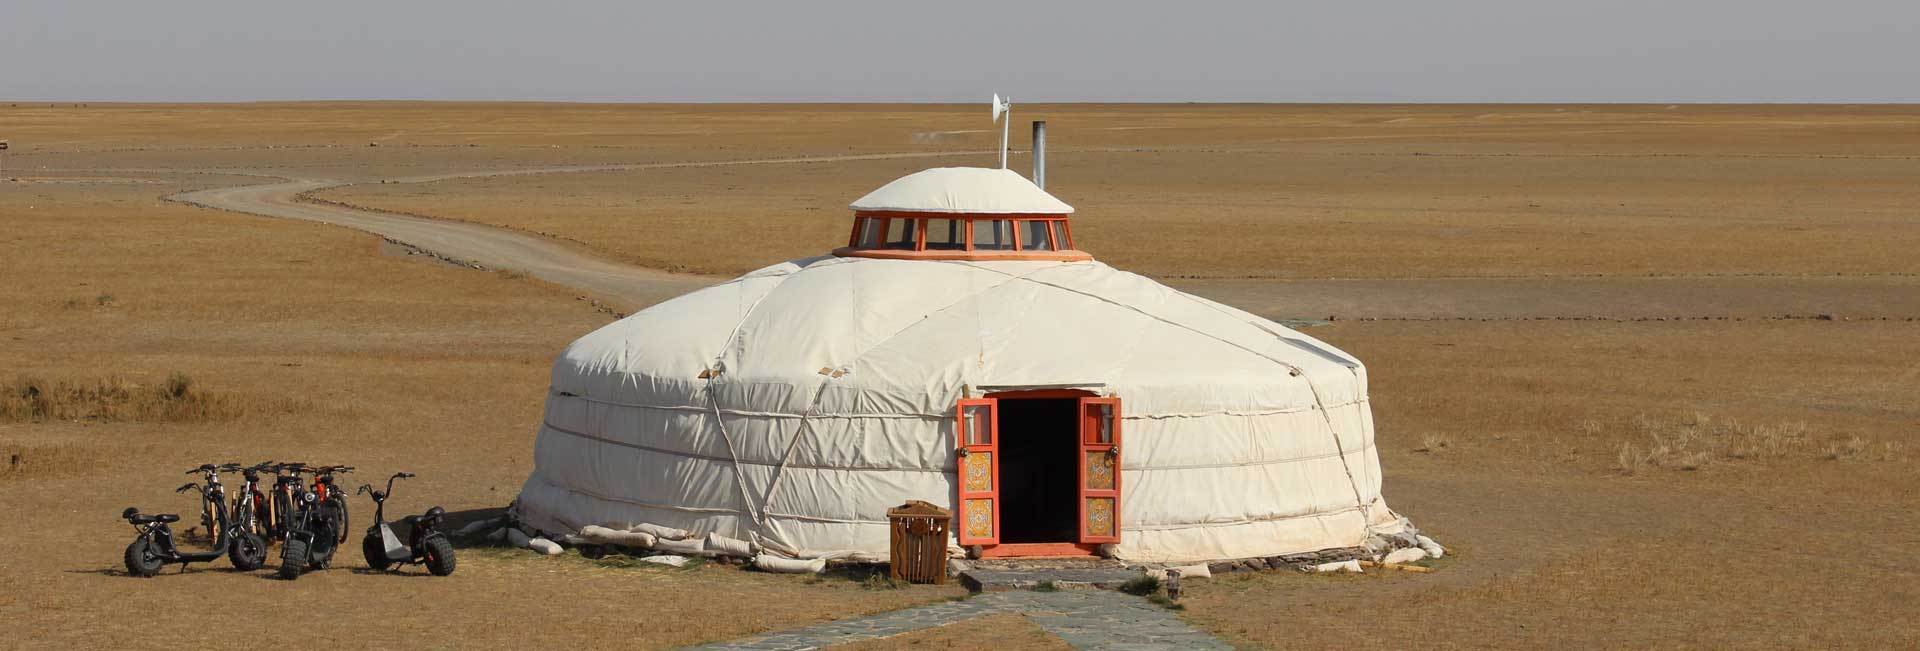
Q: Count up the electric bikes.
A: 3